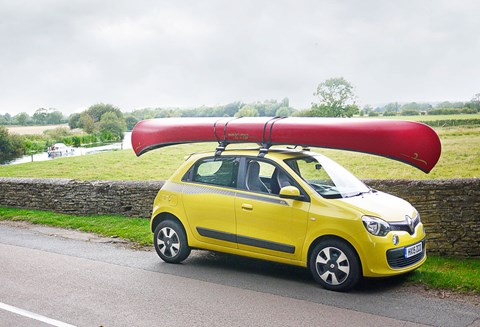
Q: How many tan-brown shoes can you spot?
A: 0